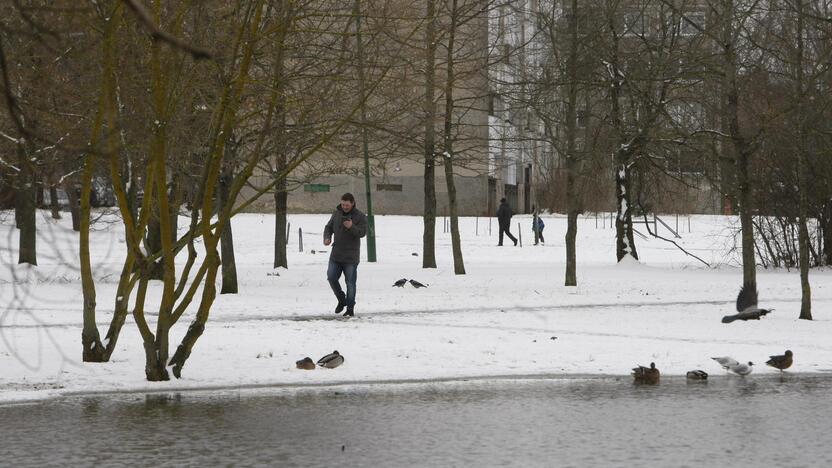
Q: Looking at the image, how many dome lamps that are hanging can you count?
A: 0